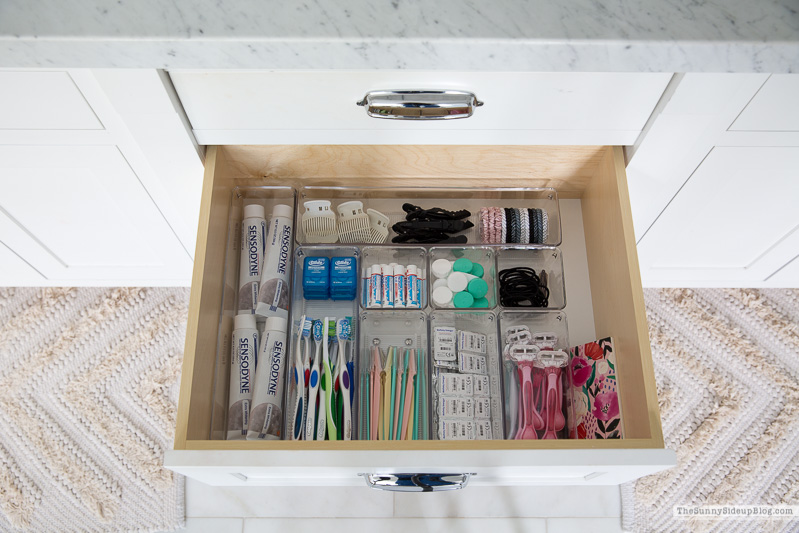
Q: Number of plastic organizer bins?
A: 9